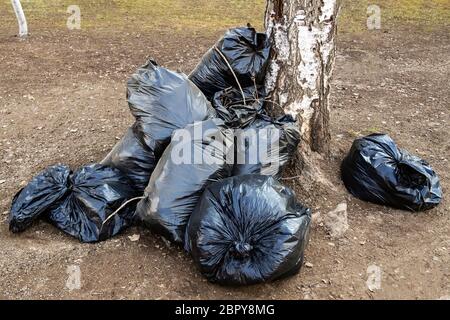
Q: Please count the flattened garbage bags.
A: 0